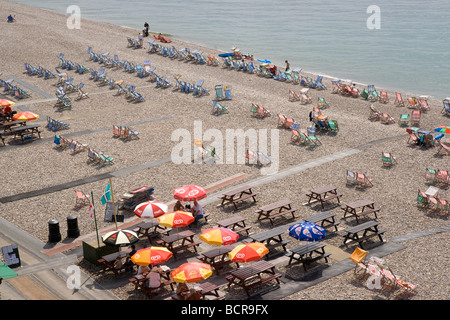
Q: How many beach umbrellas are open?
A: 12